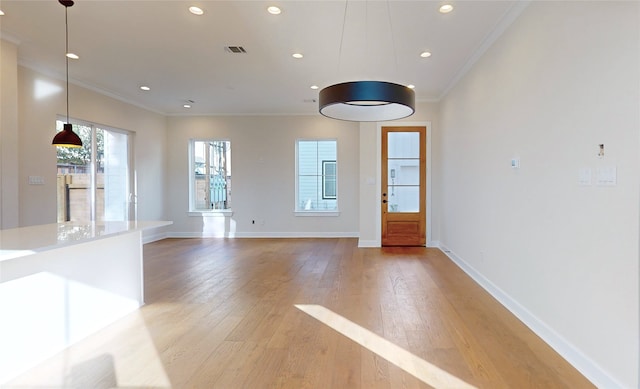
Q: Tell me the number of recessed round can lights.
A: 11